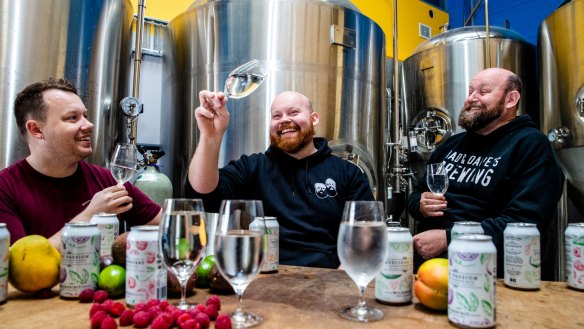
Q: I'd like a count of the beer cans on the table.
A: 10